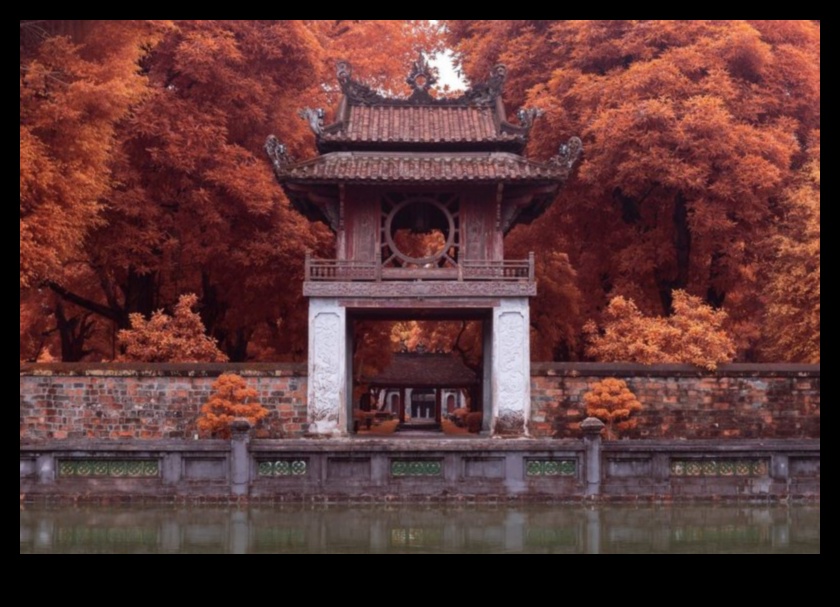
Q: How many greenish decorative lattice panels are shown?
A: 5